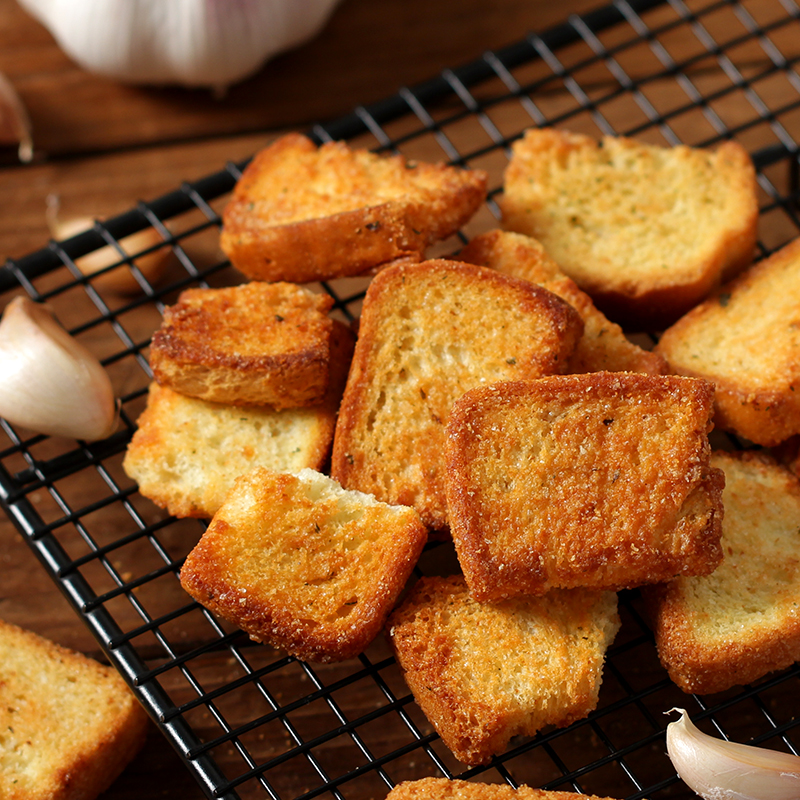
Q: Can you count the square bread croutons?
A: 13